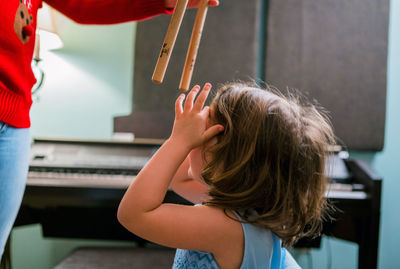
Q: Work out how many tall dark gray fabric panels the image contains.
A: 2